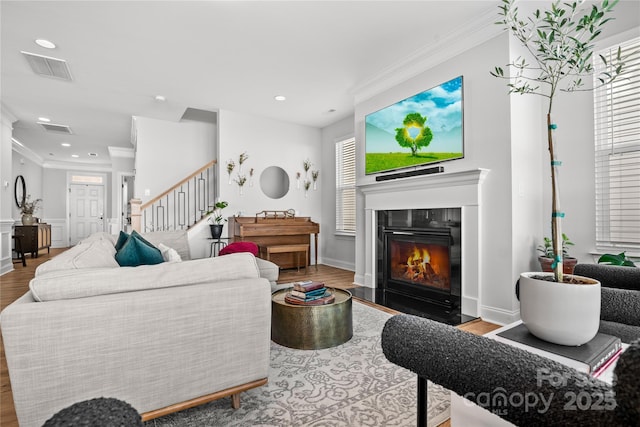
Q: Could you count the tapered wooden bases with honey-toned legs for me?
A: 1